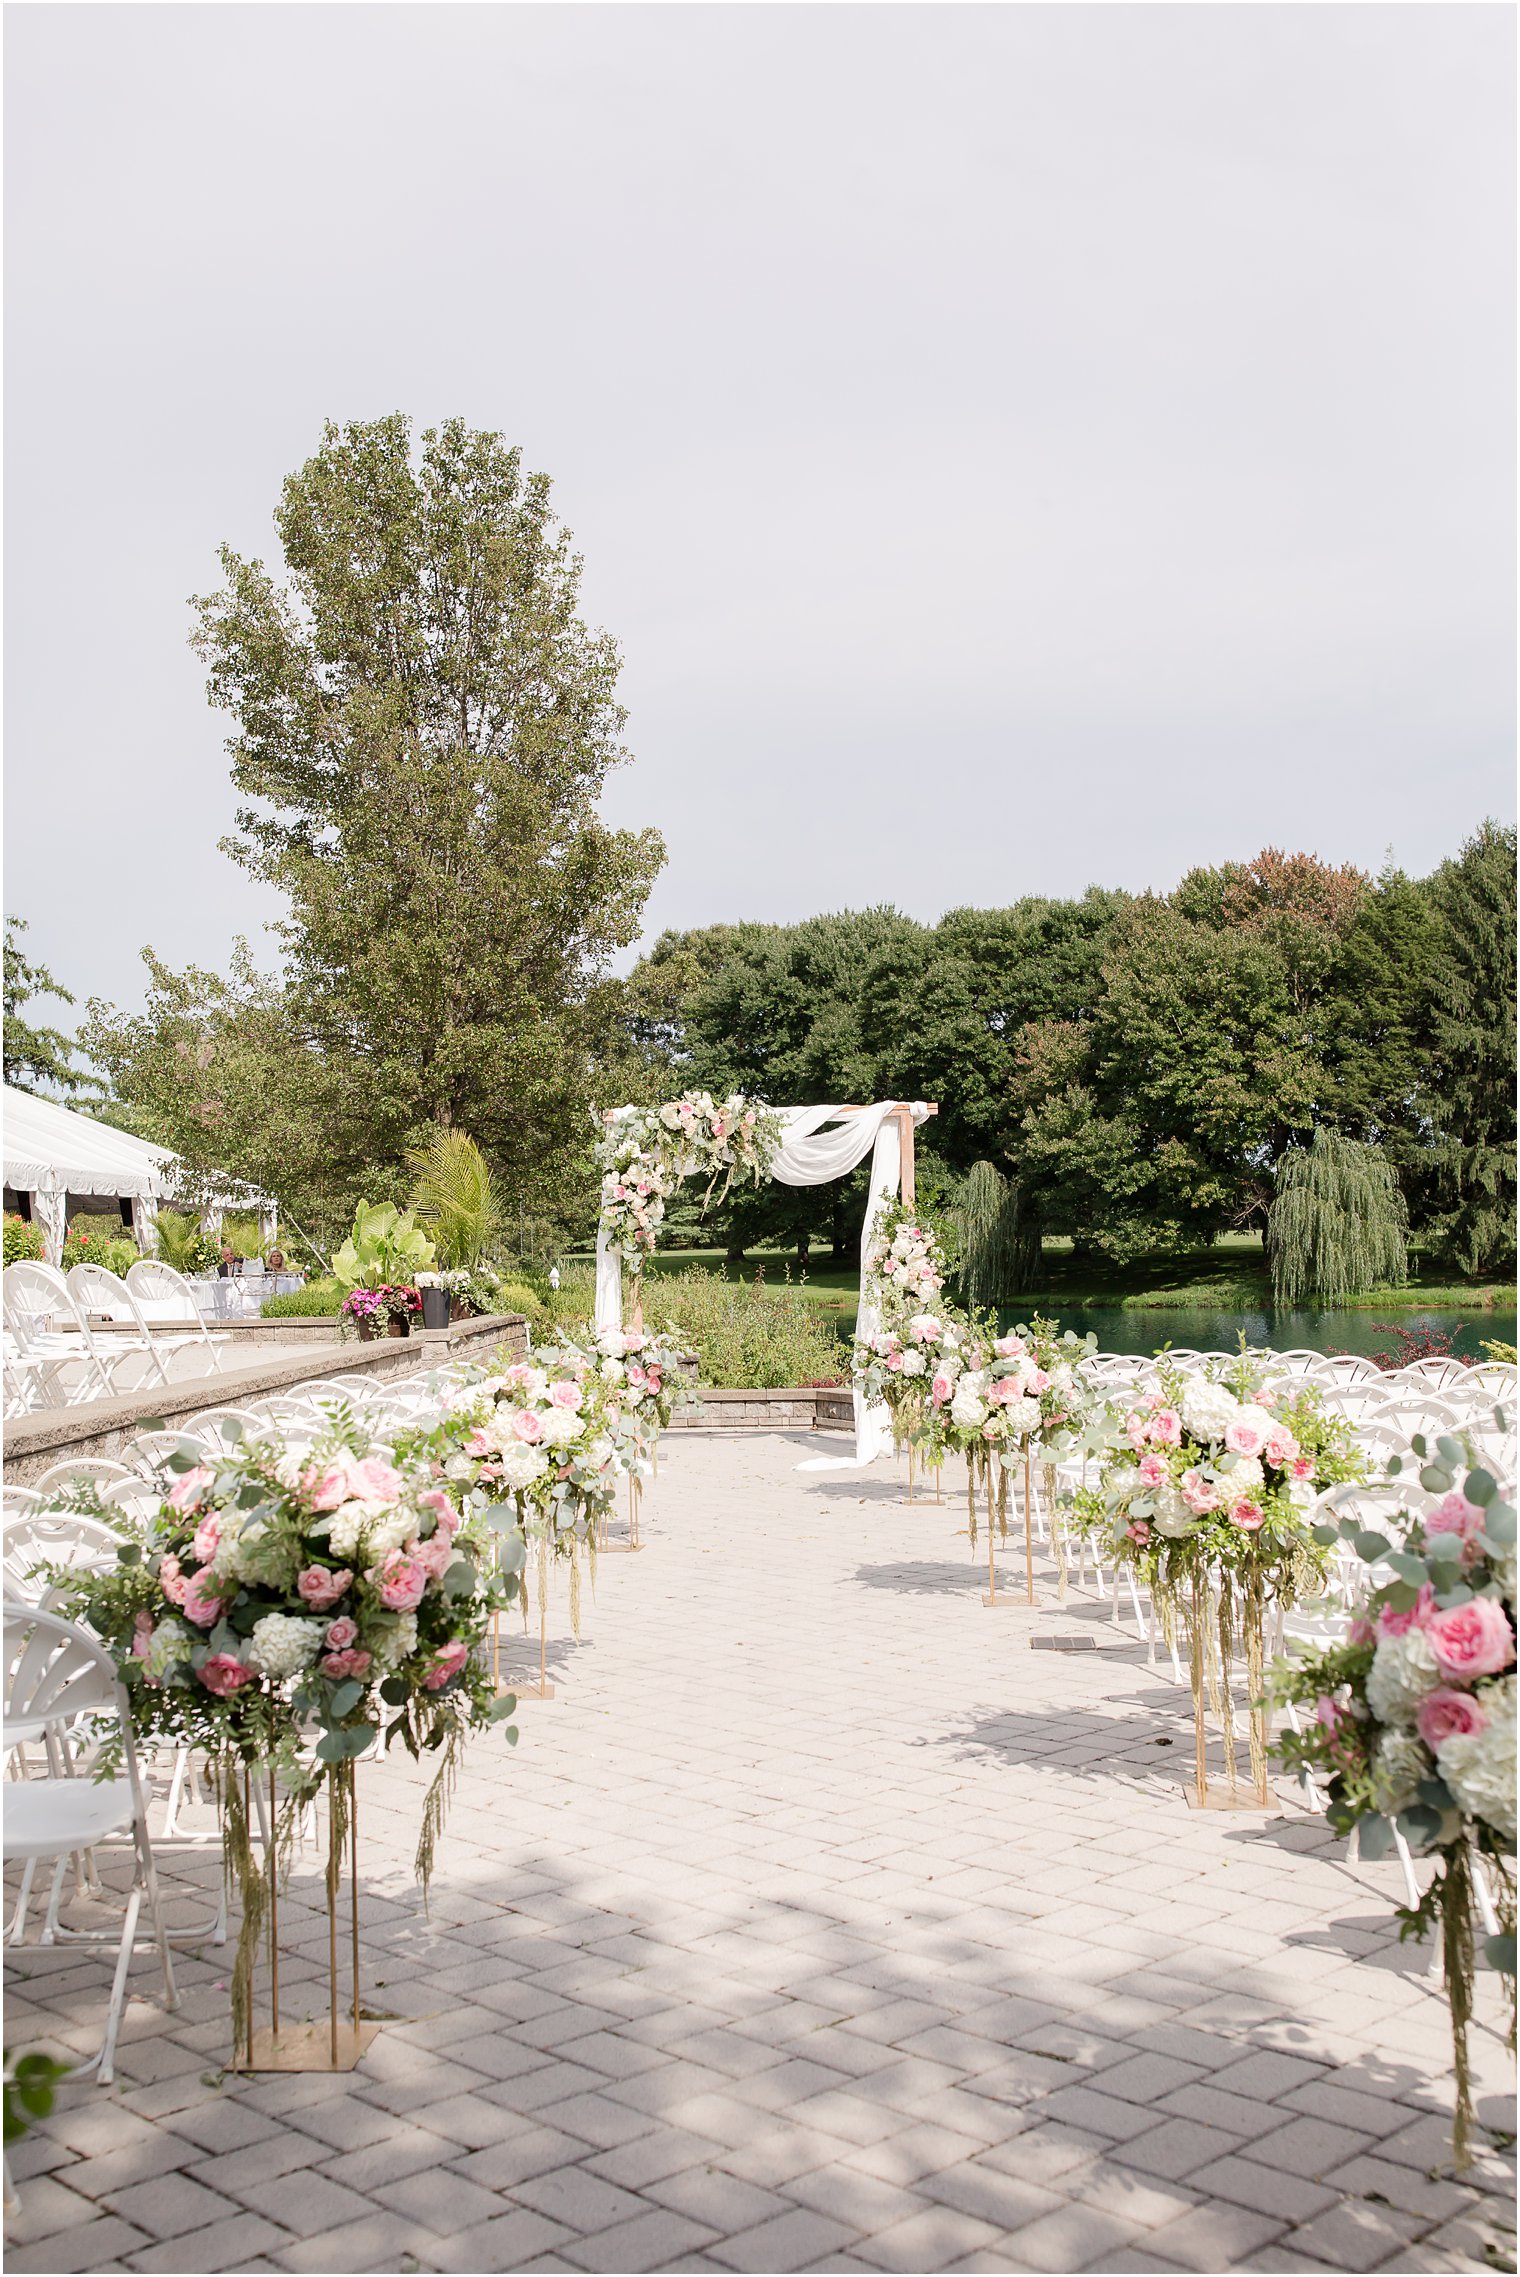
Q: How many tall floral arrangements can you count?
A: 7